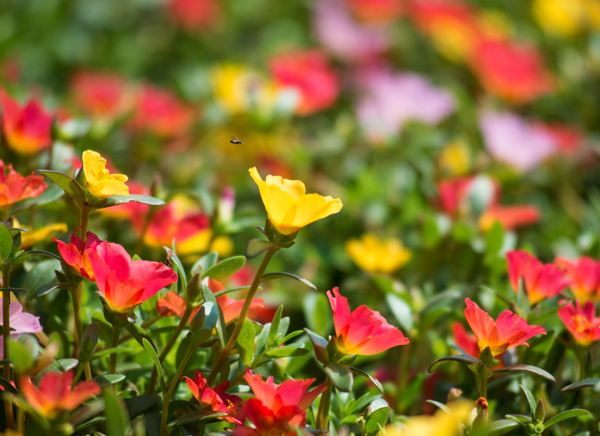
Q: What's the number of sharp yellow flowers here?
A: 2